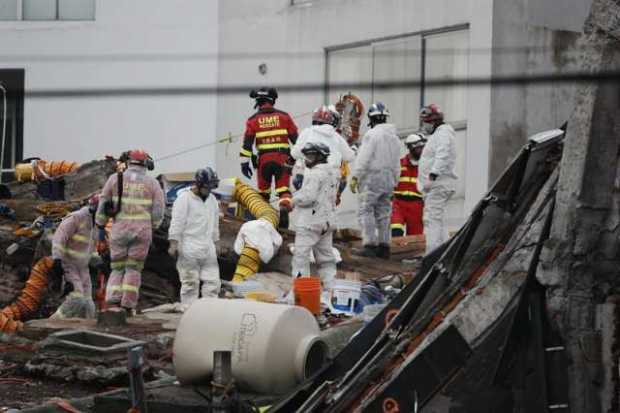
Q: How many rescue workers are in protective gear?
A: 9